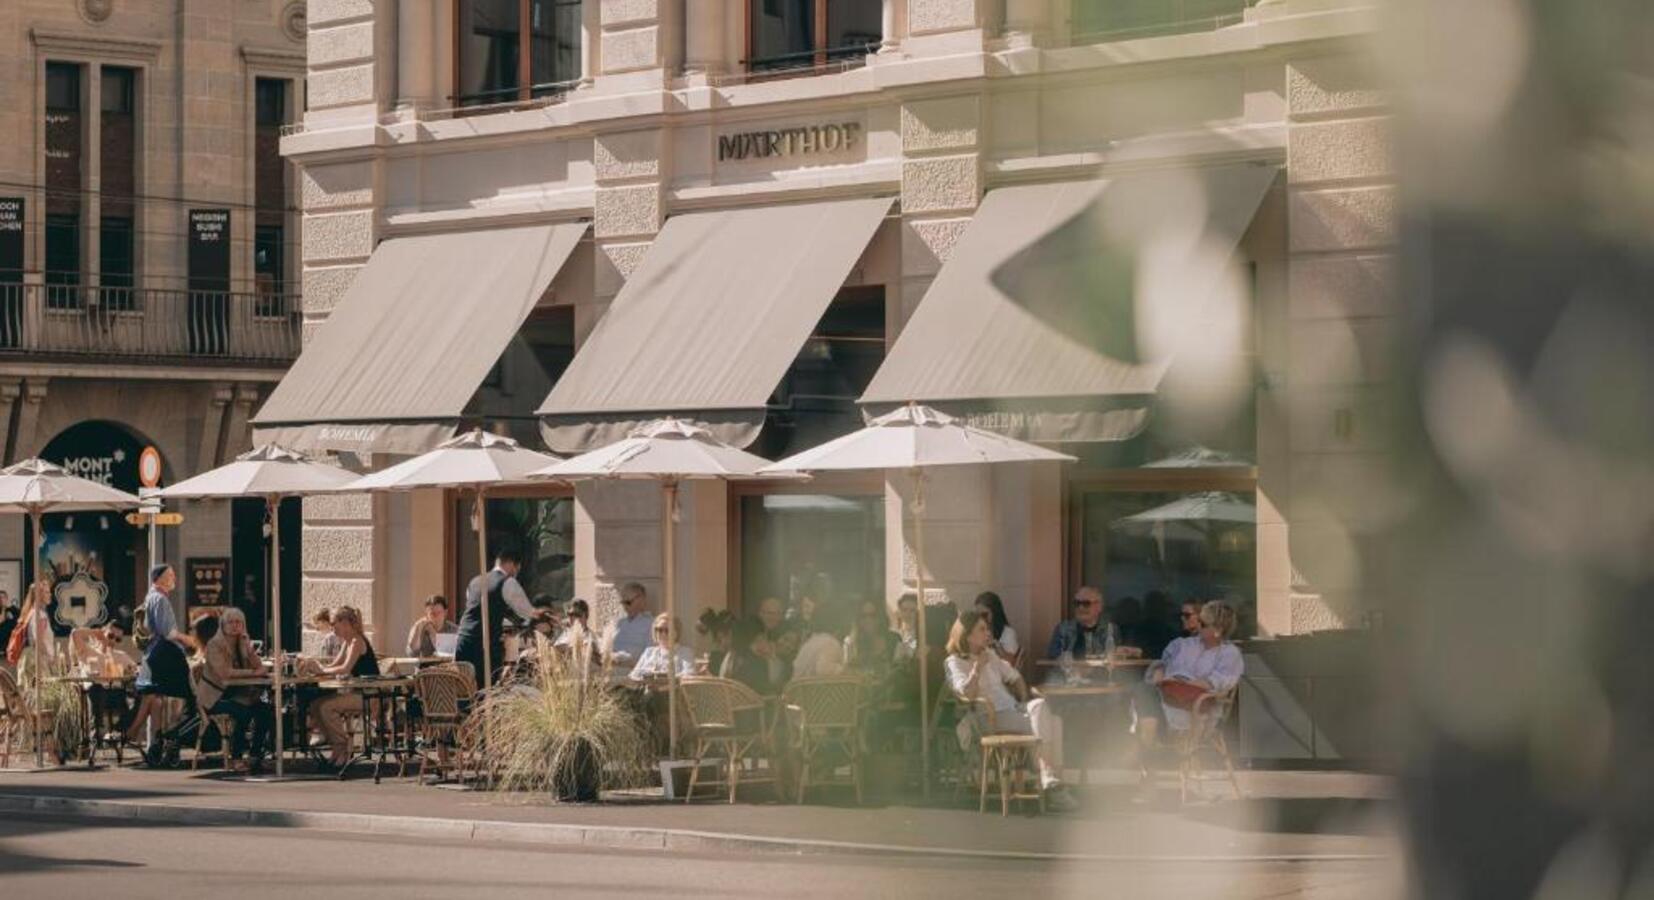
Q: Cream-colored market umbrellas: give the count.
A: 5